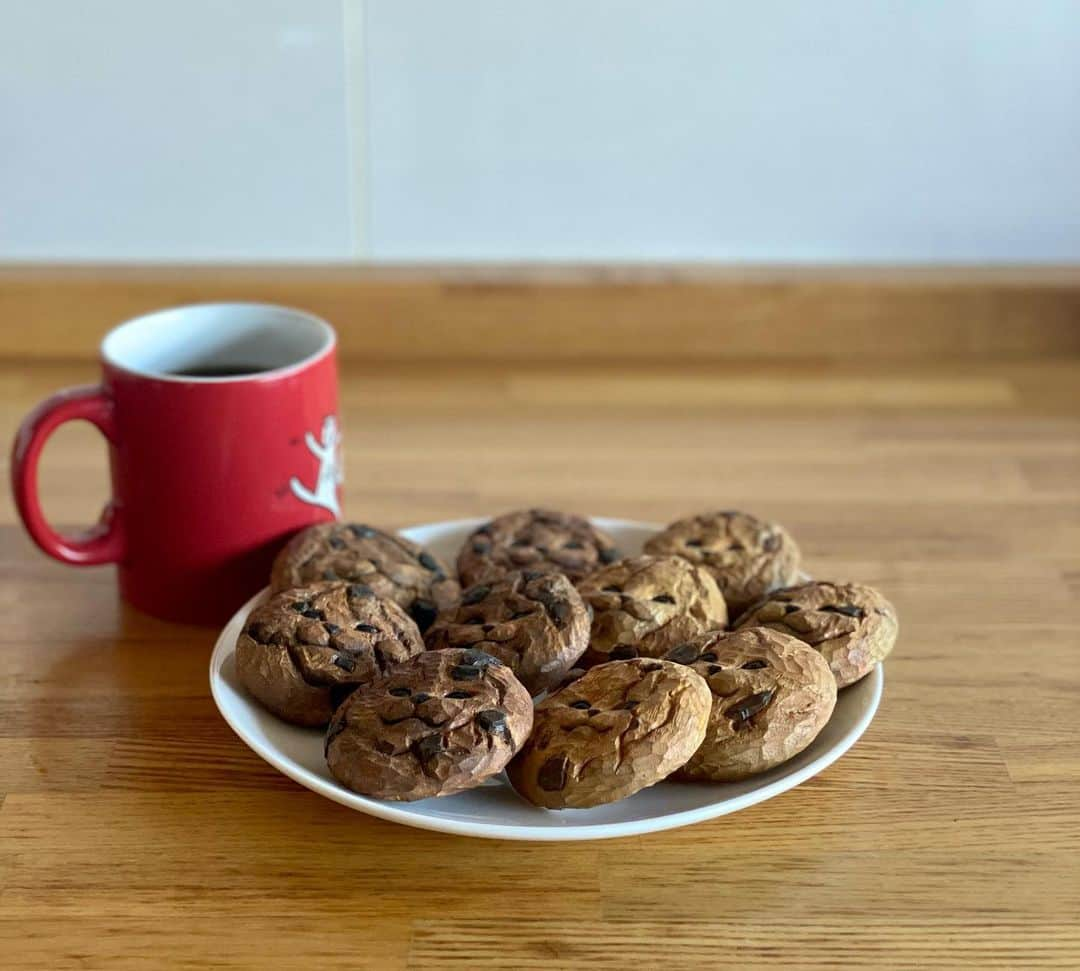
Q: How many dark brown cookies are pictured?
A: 5